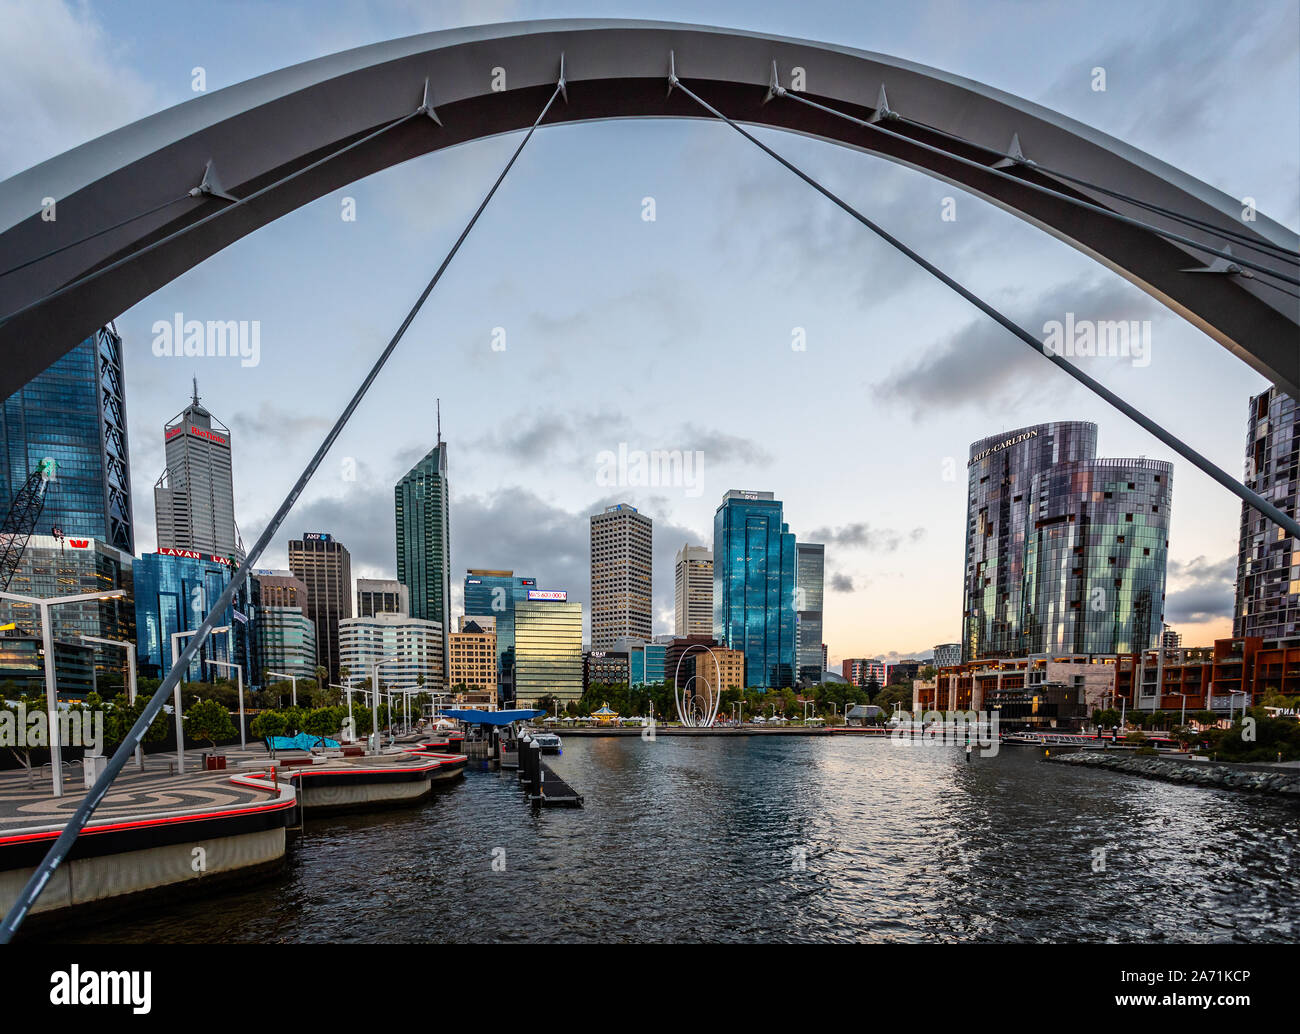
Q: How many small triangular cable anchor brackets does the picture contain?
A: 8